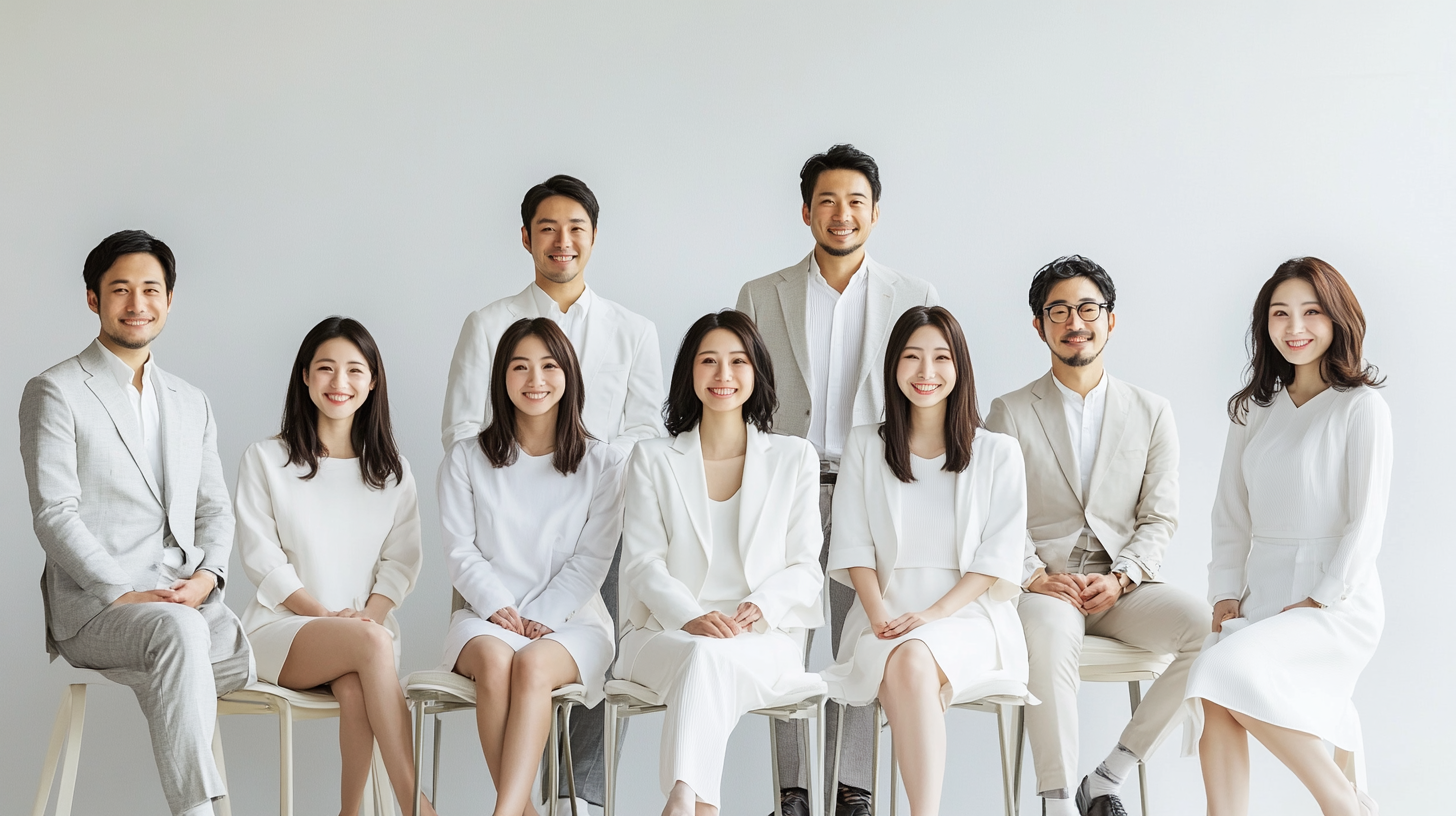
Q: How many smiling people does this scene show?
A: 9